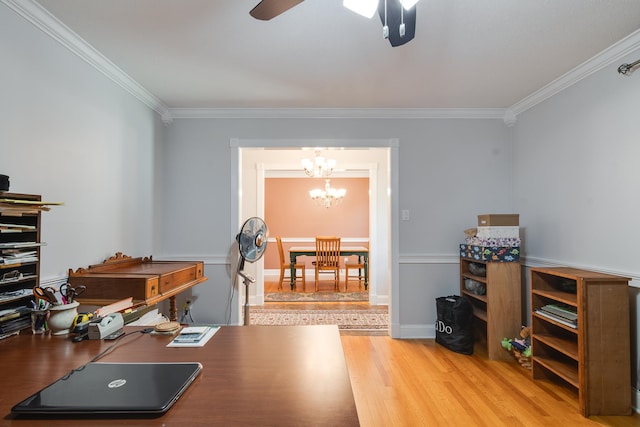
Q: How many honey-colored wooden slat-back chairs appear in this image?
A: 3